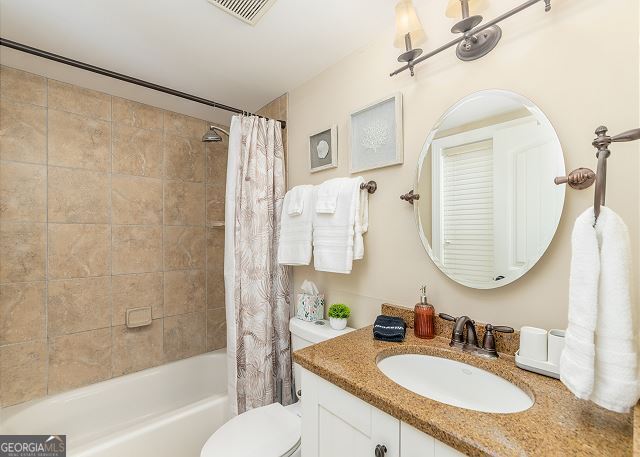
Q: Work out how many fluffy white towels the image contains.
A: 5